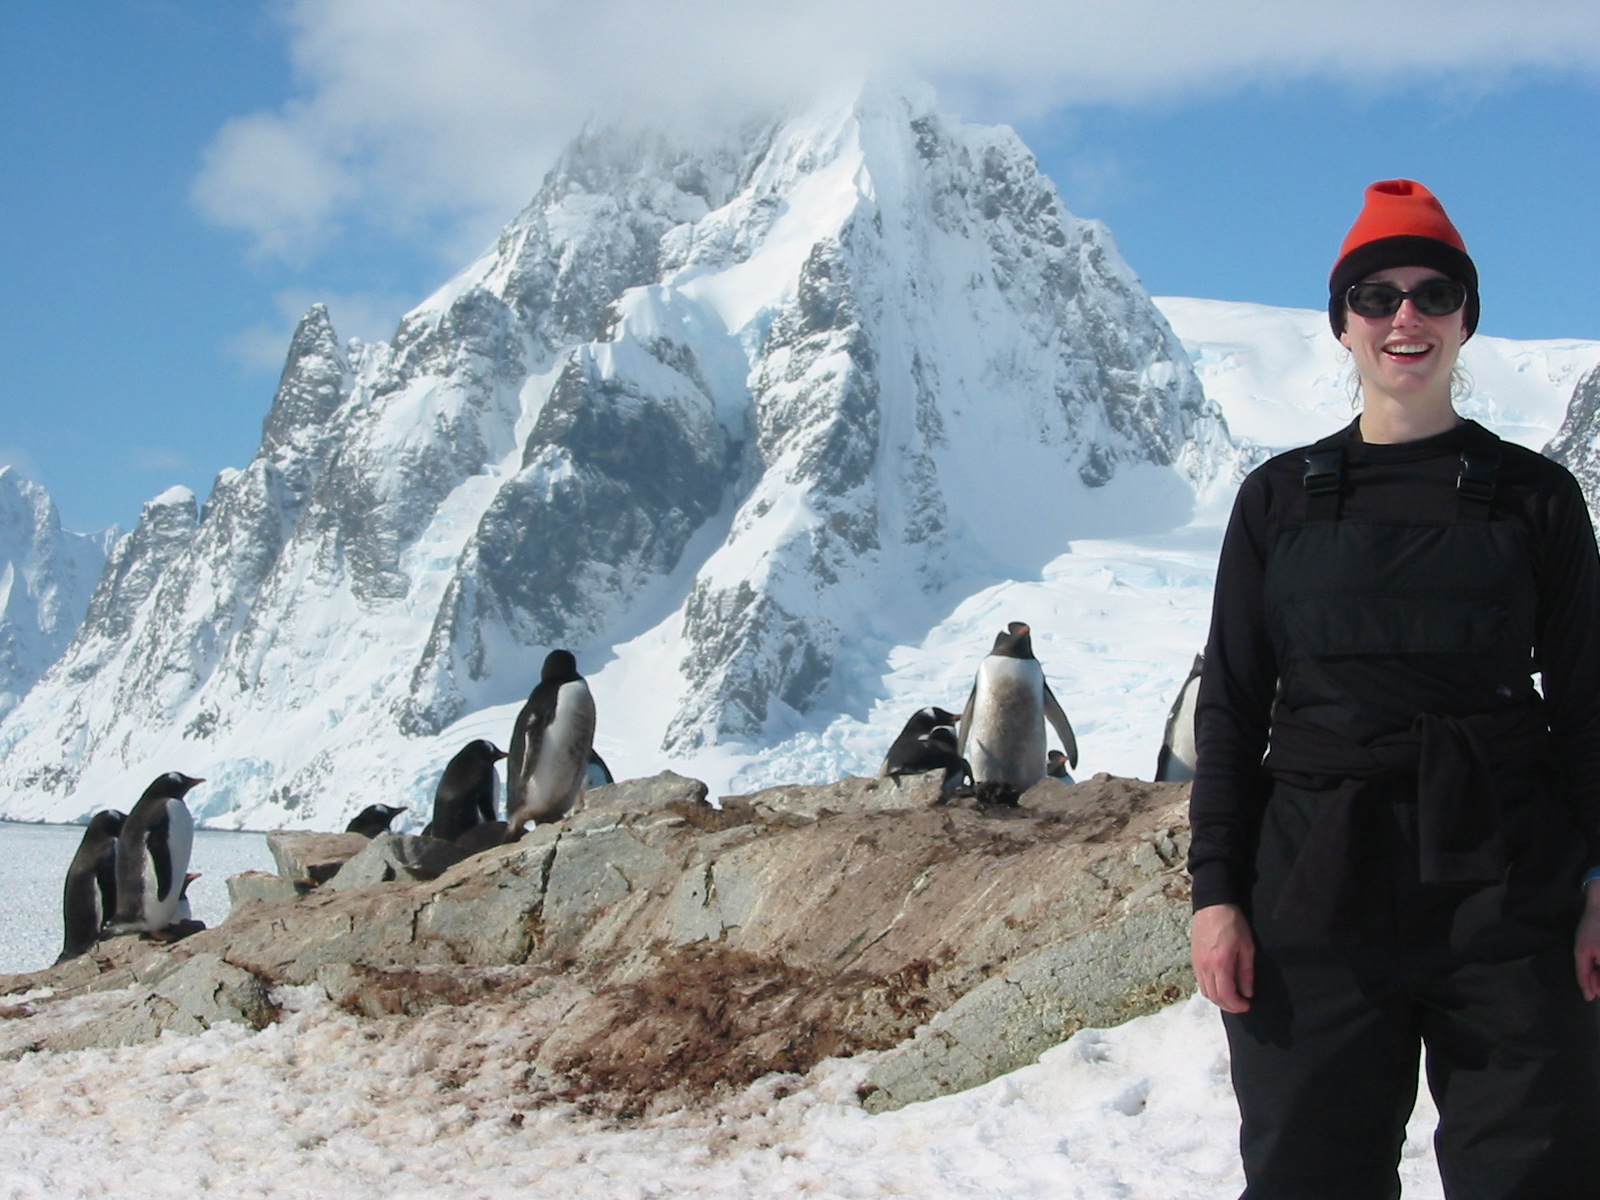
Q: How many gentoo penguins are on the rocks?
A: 12